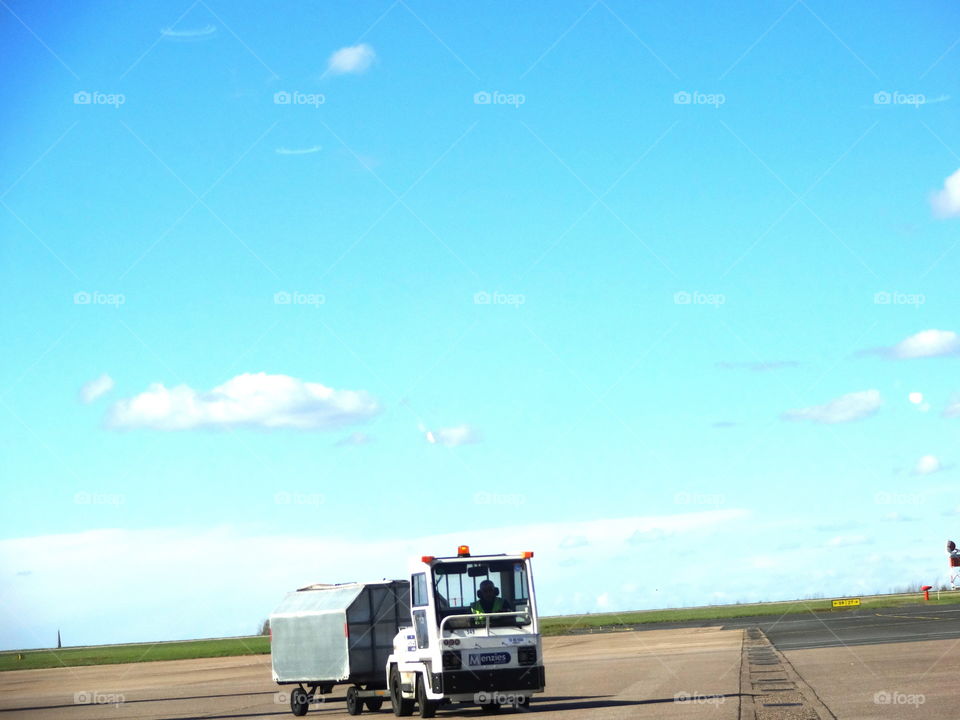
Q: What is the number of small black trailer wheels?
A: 3